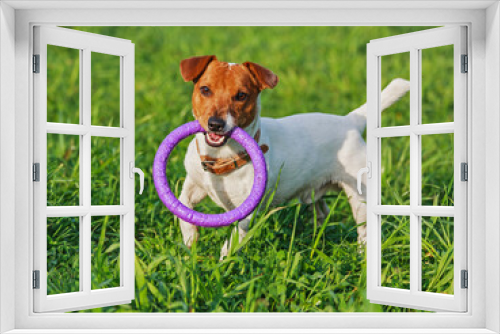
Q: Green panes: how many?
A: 12